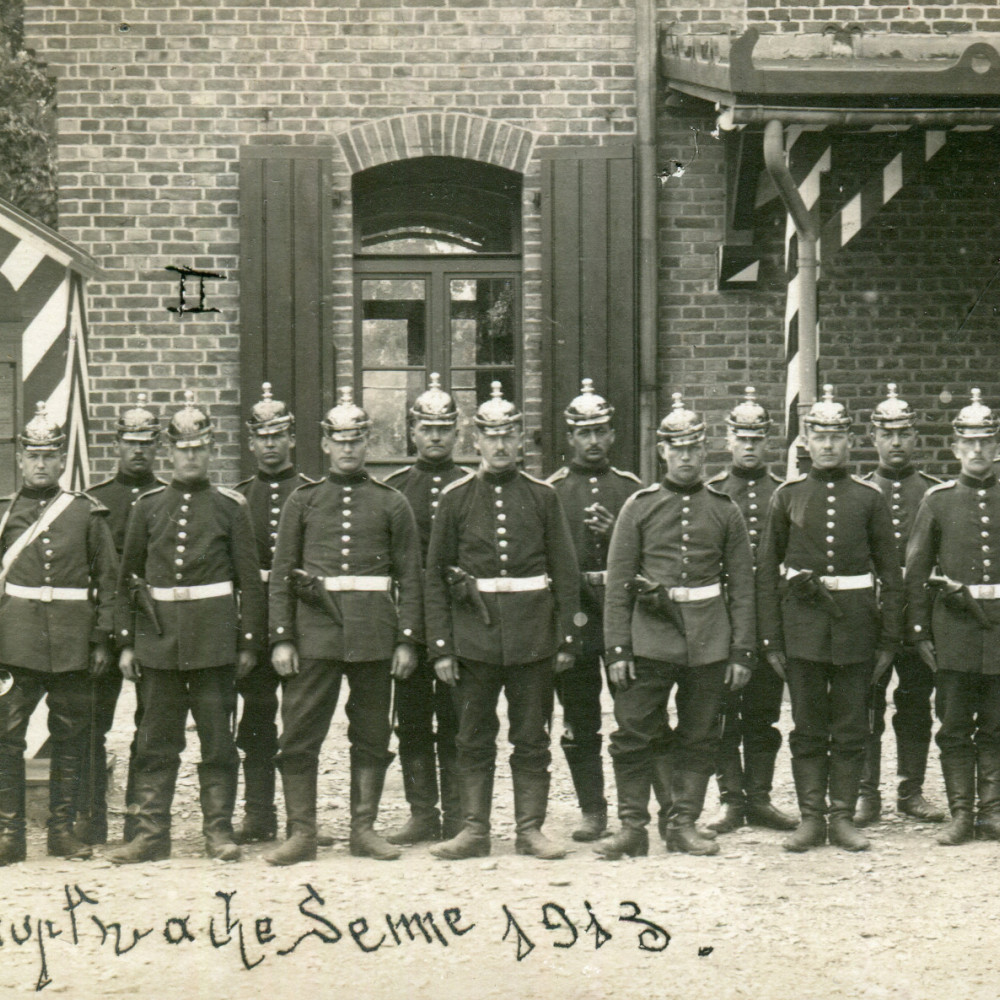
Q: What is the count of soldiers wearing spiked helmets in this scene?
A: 13